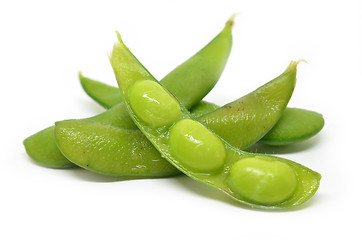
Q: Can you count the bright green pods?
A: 4